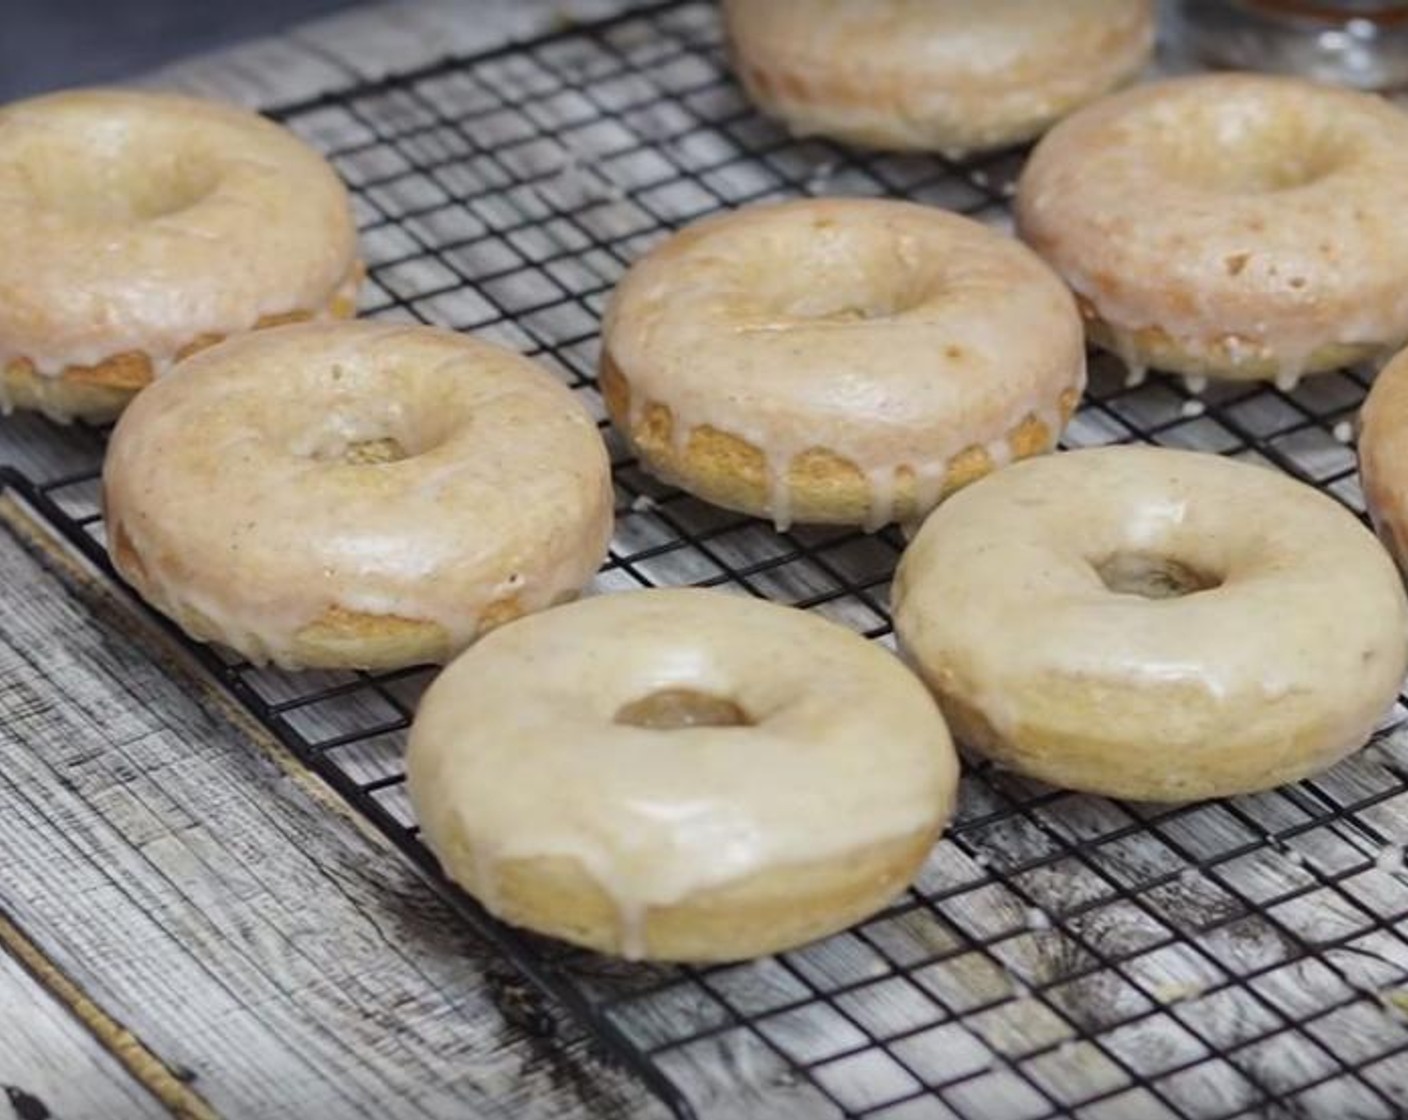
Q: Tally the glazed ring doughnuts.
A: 8